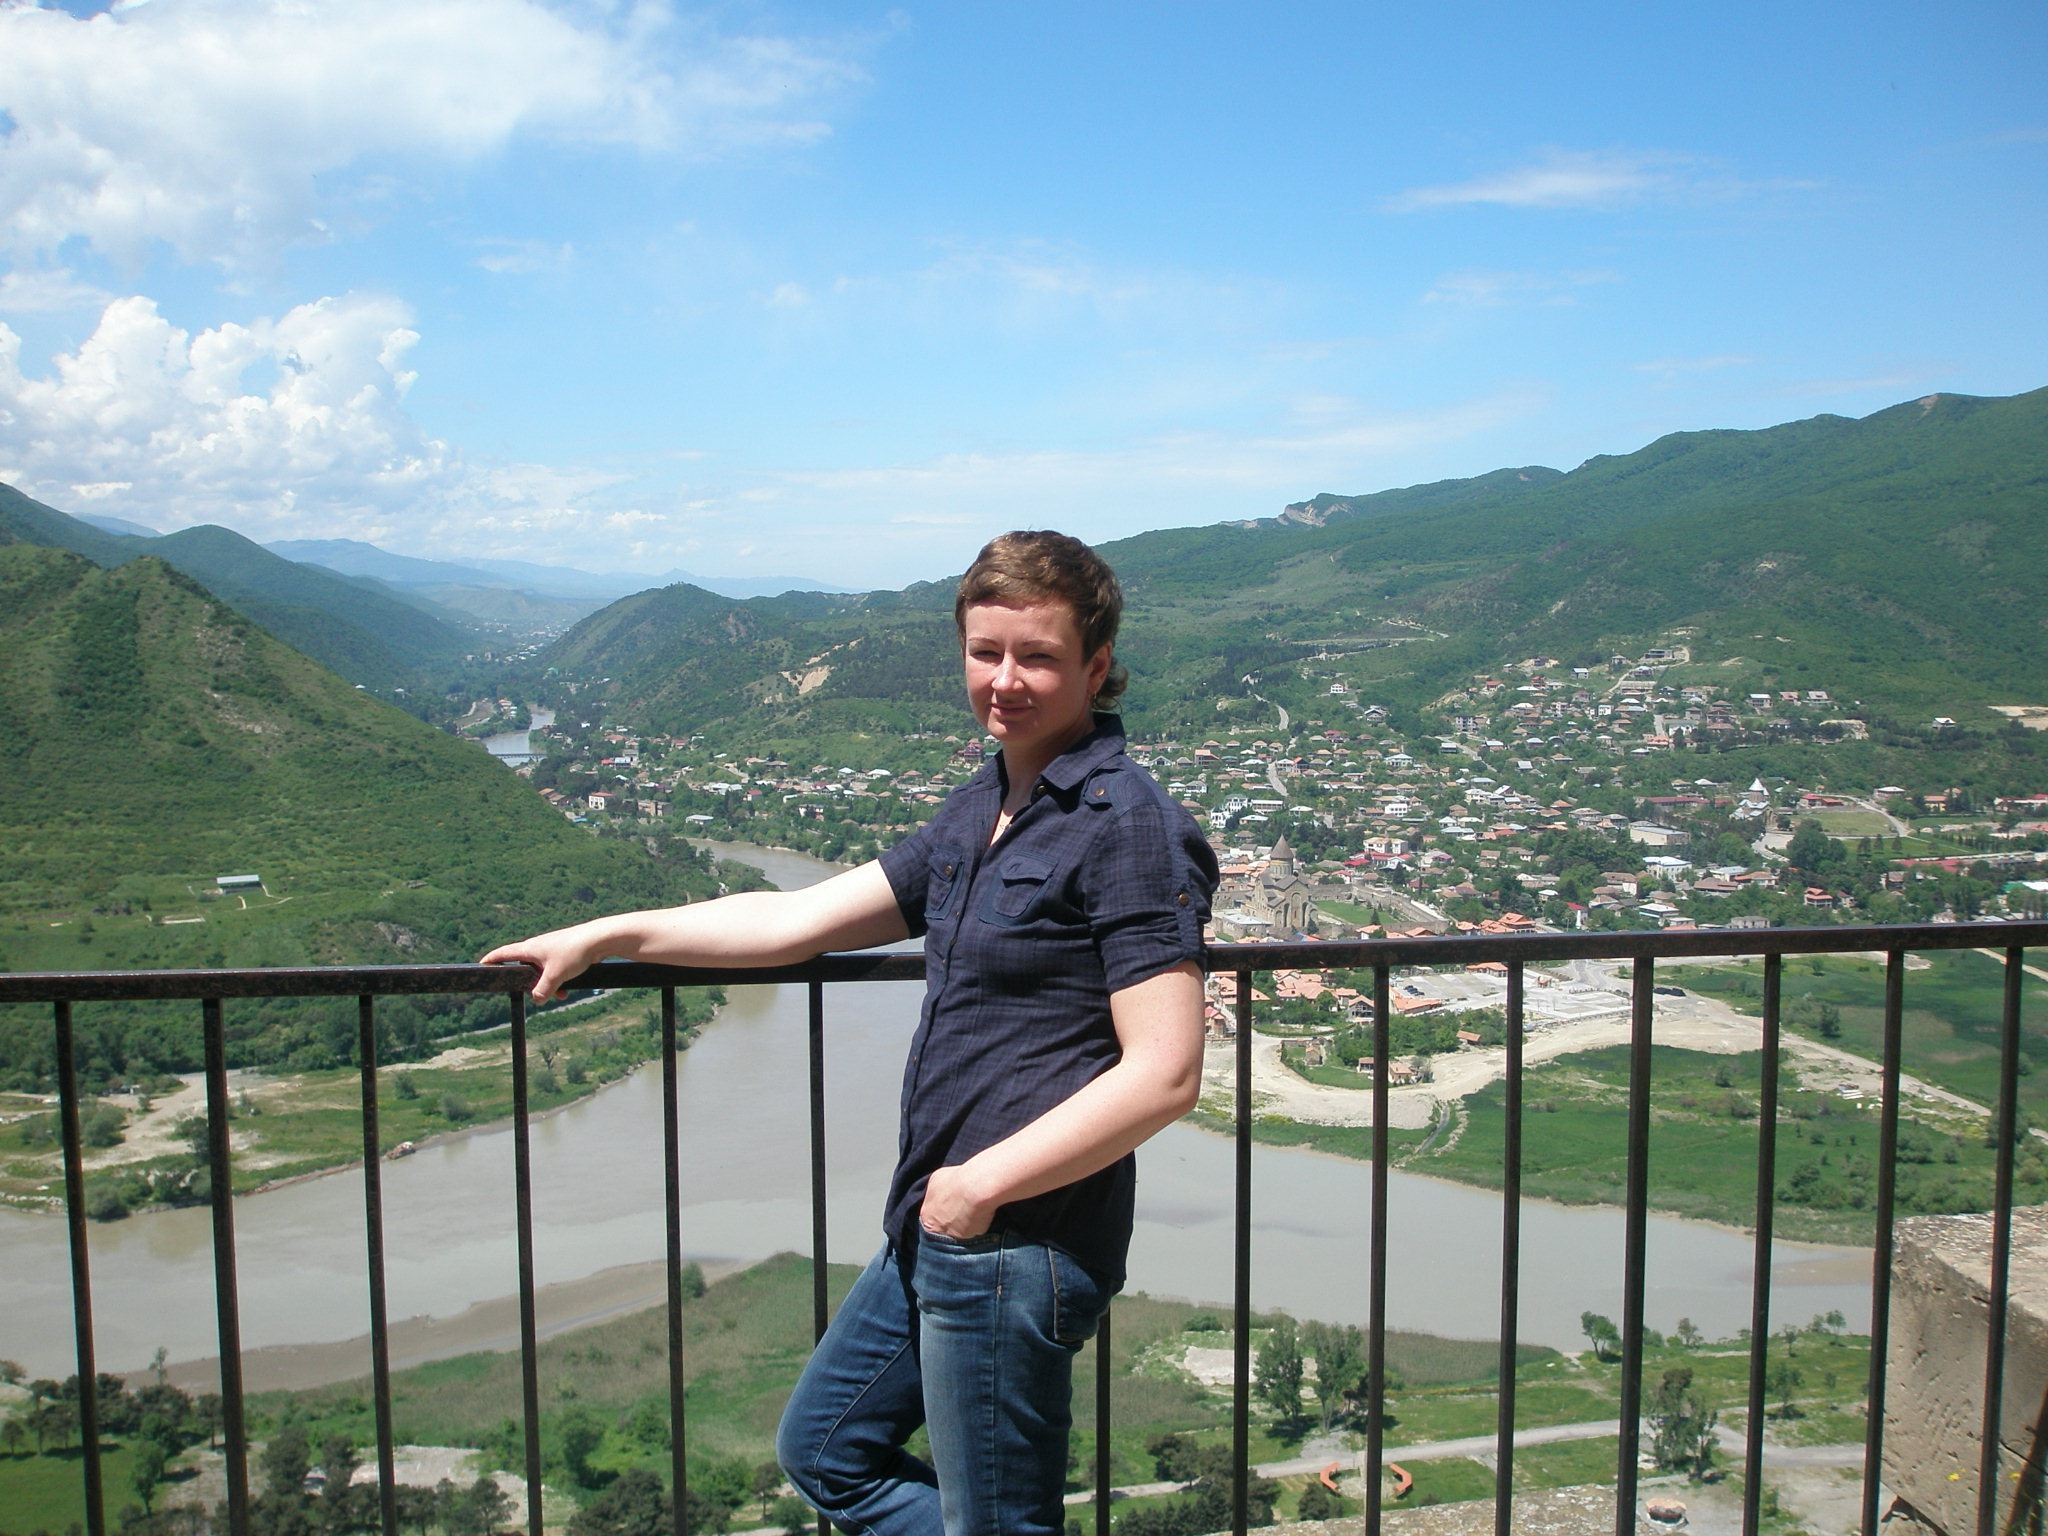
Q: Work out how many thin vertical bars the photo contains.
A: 14